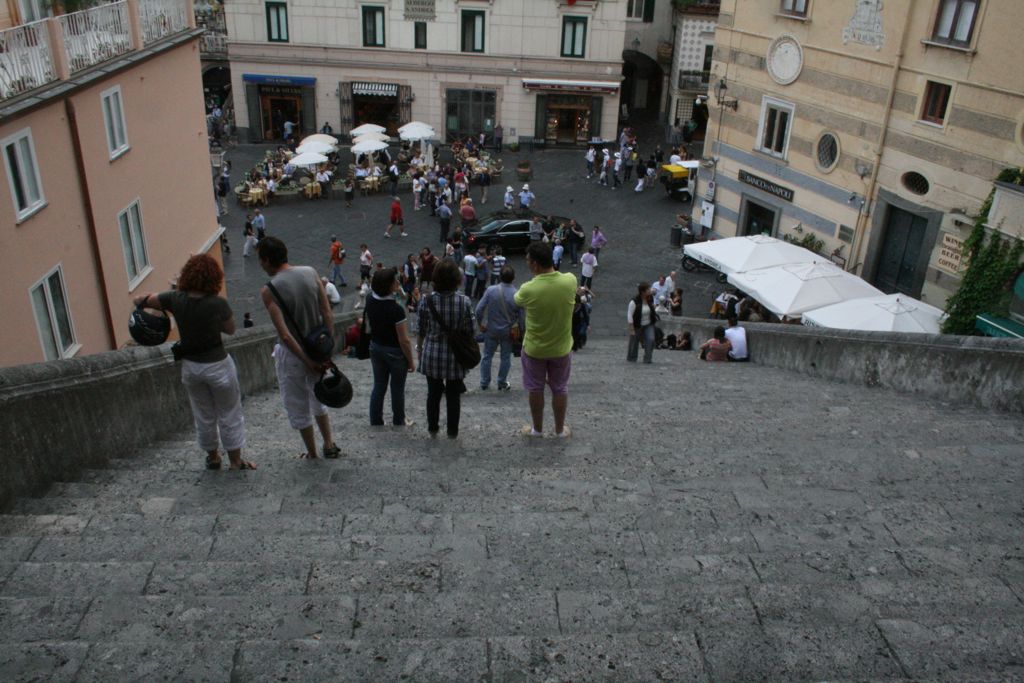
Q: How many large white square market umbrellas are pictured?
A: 3